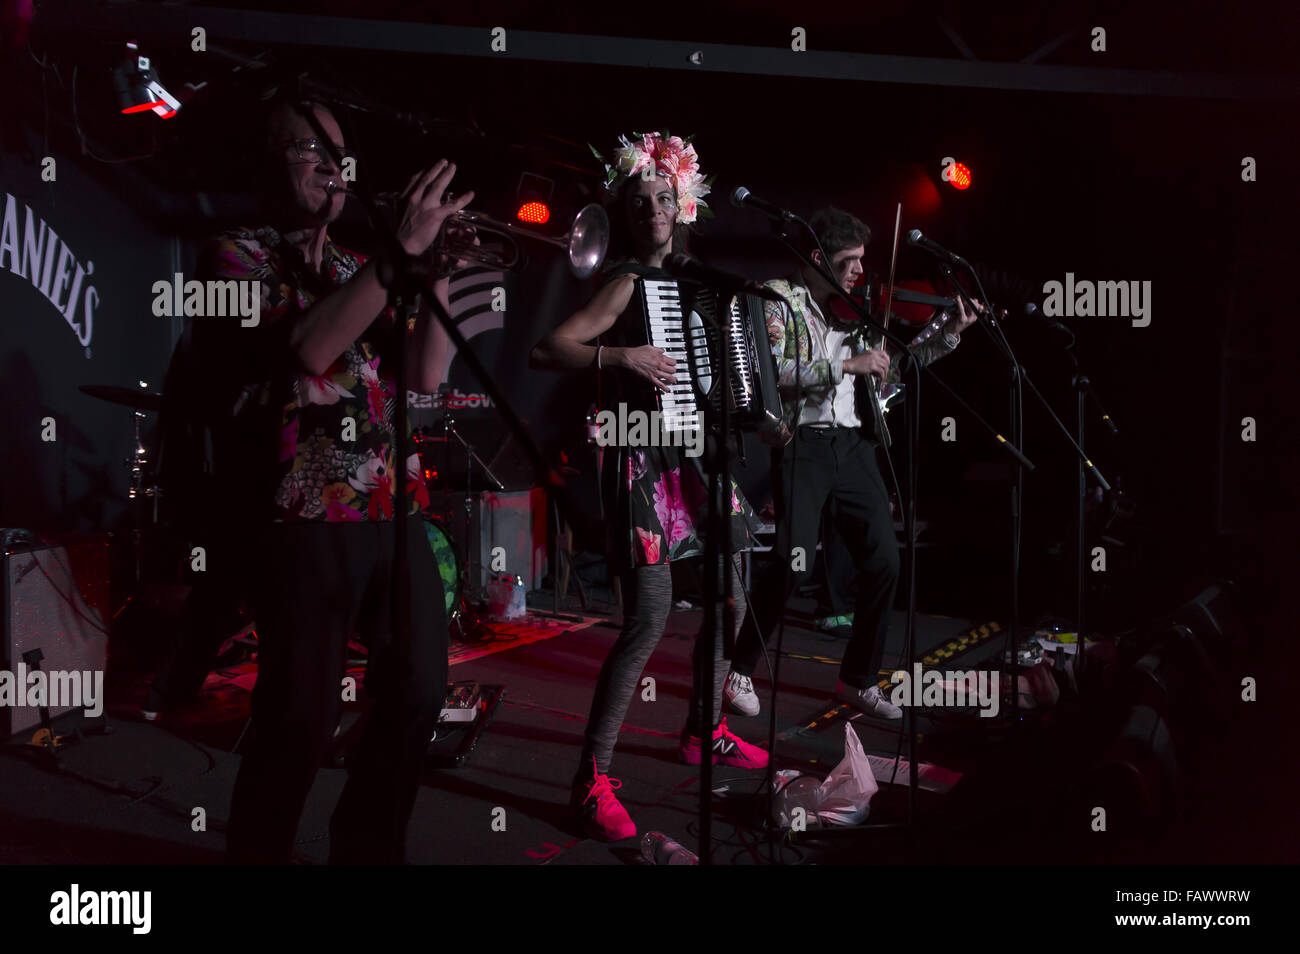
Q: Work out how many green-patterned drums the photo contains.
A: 1